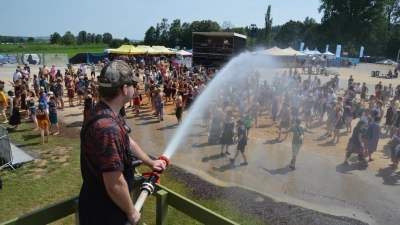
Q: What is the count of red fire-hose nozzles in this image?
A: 1